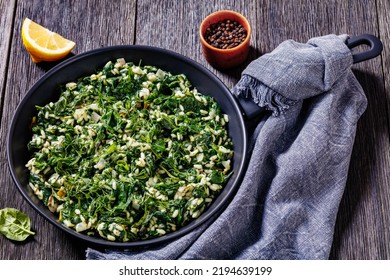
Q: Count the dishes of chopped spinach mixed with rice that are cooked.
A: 1